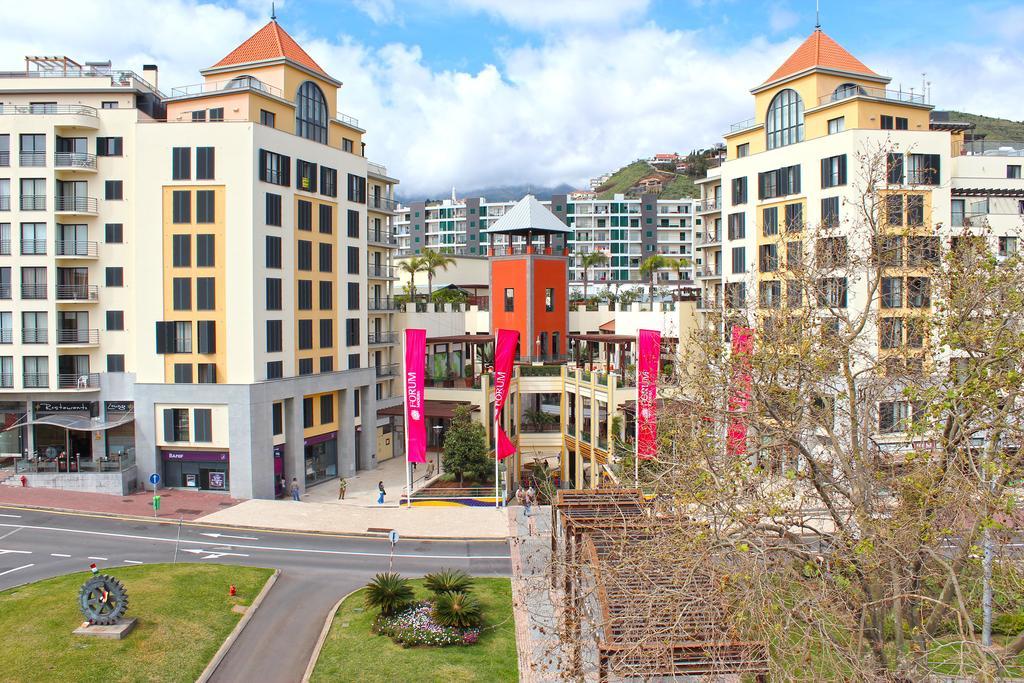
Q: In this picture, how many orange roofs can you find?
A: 2